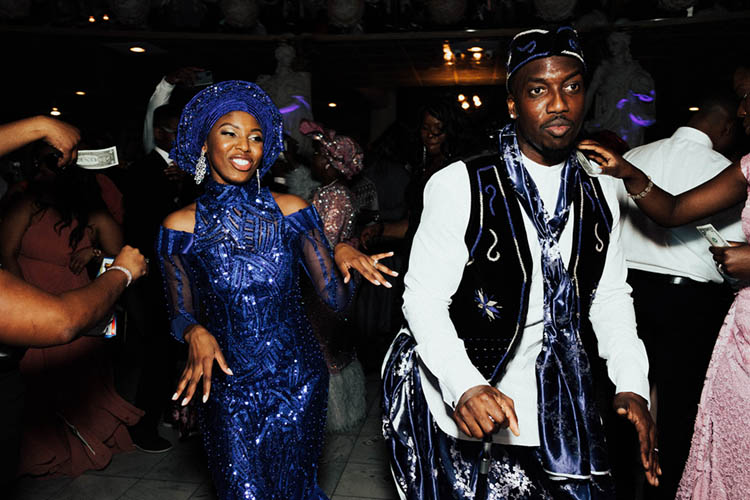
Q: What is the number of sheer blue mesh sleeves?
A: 2